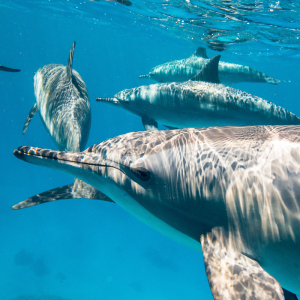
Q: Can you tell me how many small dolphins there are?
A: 3